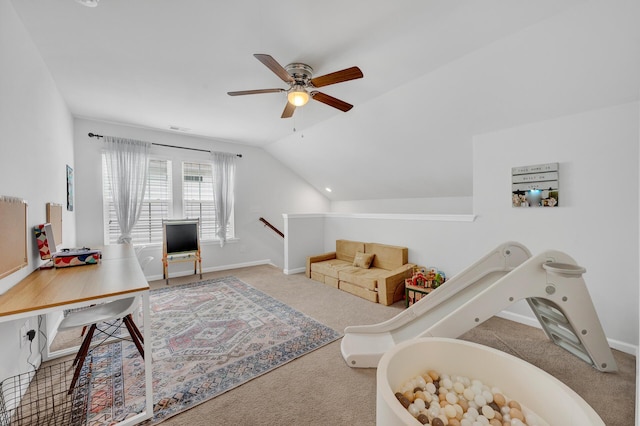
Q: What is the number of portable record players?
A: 1